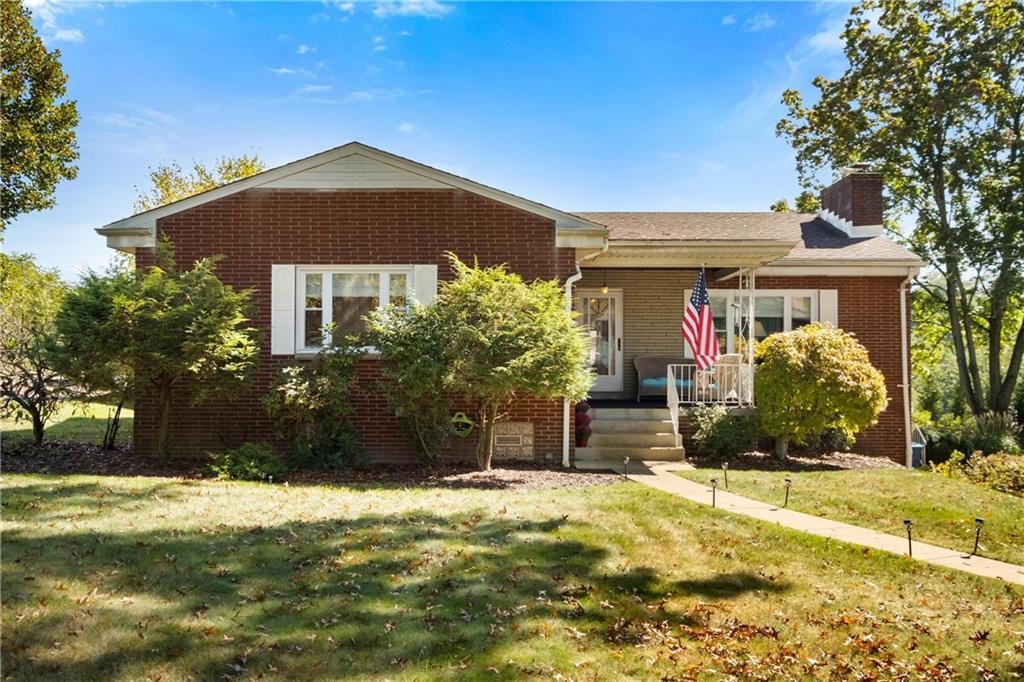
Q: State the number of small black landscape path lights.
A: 6